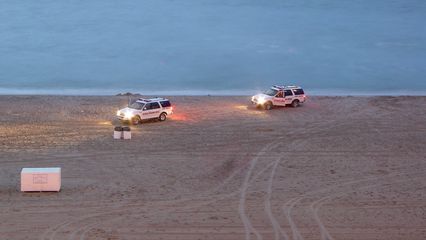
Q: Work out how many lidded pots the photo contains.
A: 2